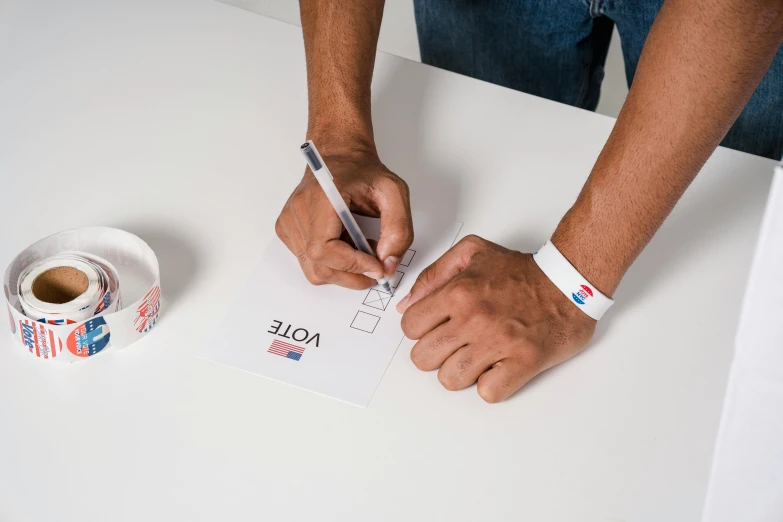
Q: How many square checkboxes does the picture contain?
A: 4